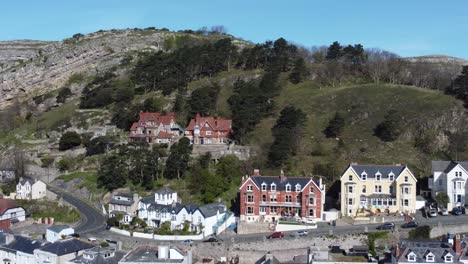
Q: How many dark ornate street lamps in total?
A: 0